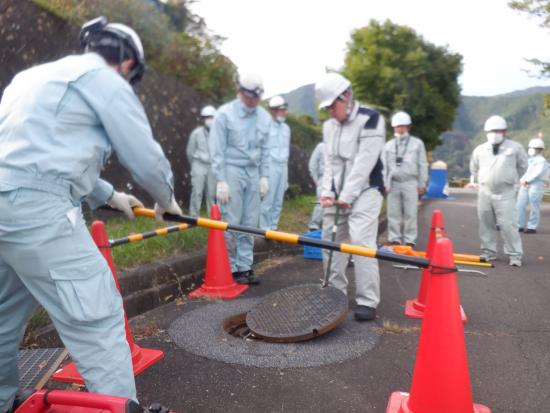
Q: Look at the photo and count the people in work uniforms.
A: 9